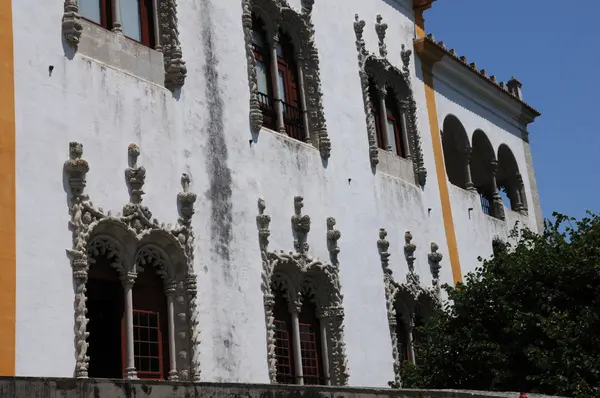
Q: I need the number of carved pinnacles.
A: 12